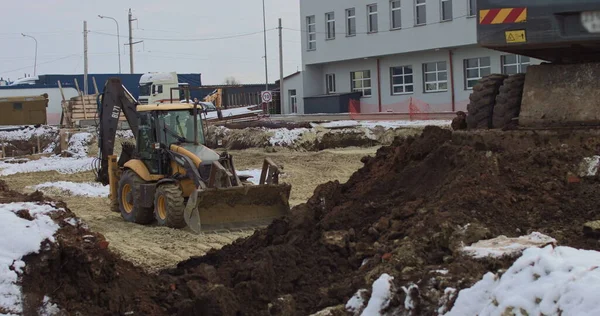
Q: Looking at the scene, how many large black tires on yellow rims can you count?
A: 2